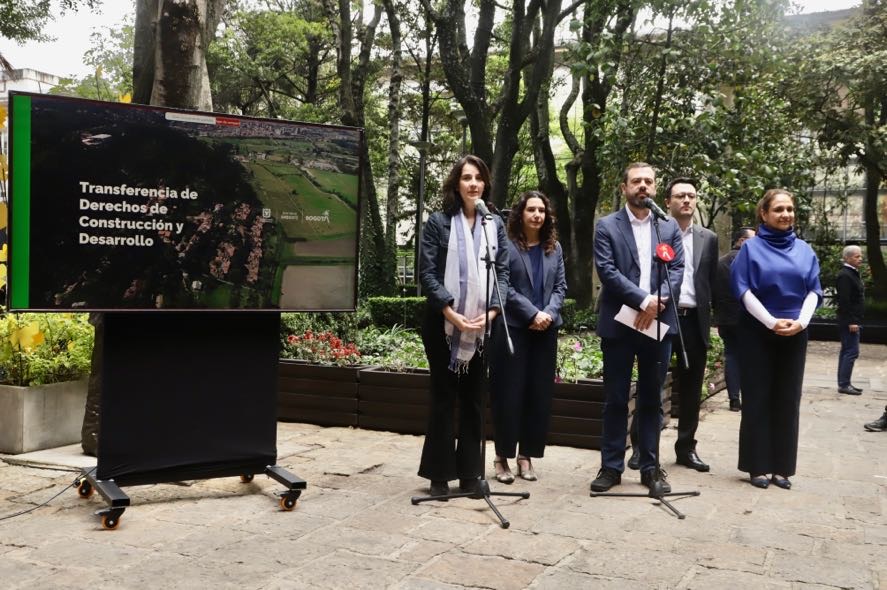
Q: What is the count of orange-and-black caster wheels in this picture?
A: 4